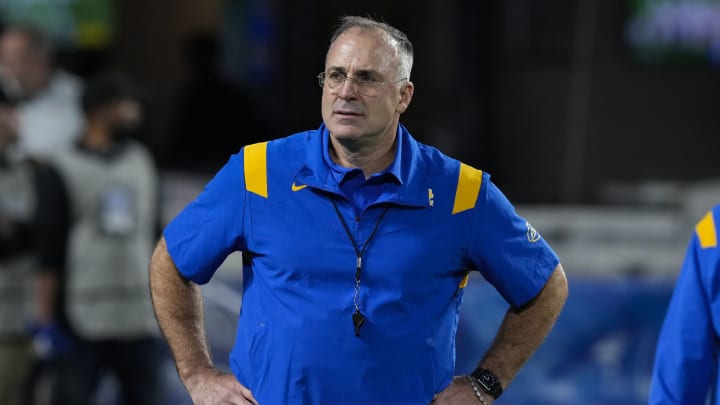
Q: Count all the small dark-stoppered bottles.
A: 0